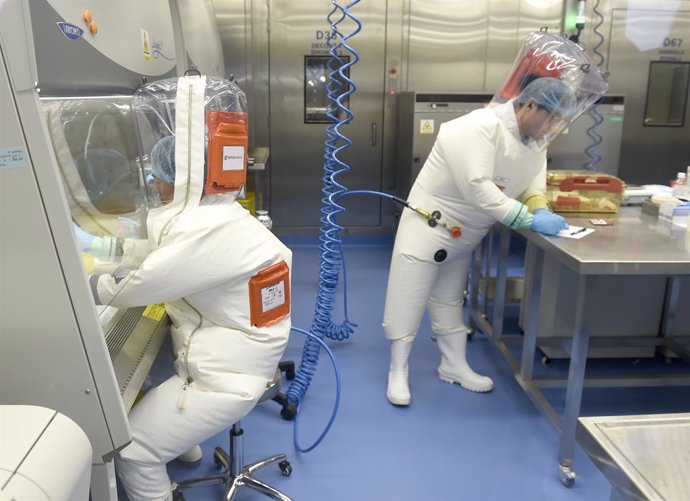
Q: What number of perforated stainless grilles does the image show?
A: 1